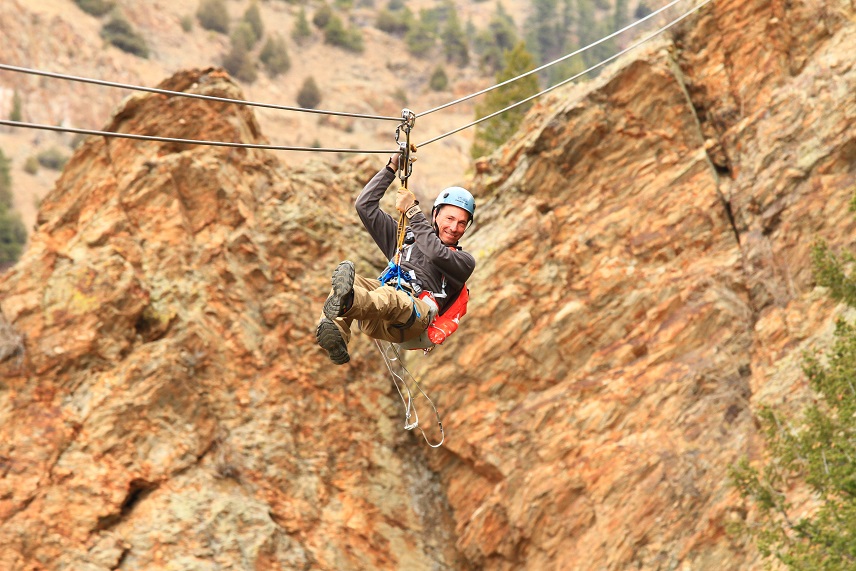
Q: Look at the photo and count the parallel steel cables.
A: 2